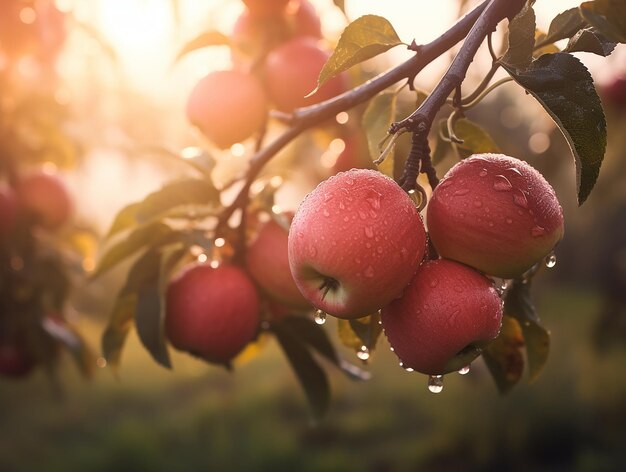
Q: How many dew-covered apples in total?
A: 3